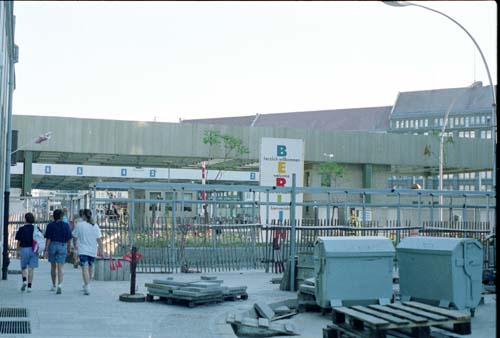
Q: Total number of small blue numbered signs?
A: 5